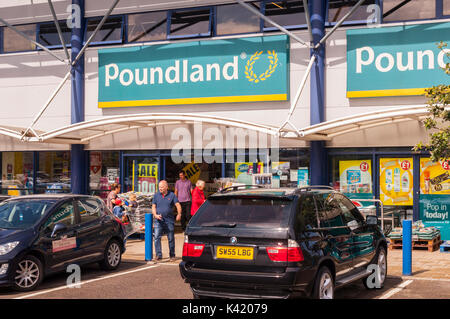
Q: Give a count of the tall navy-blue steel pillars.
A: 2